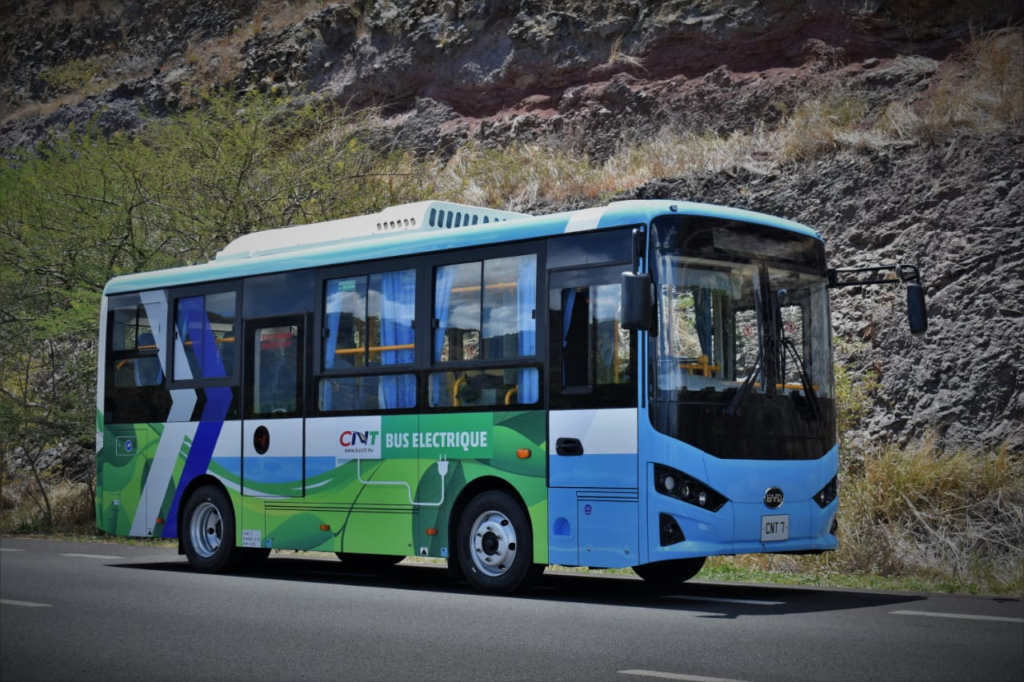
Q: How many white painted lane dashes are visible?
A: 6